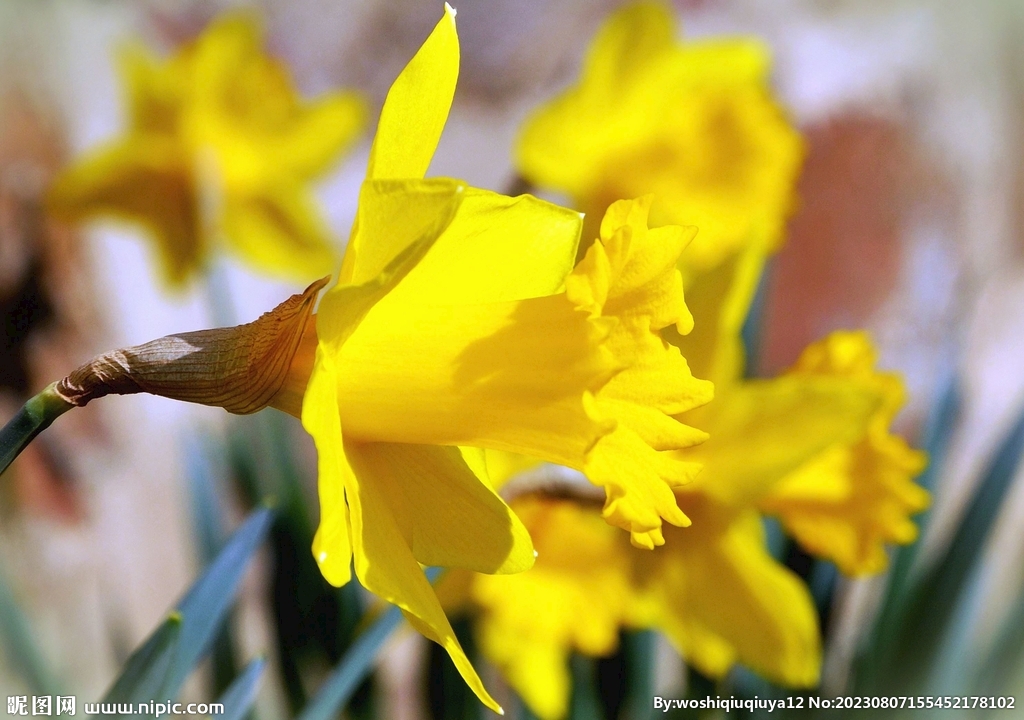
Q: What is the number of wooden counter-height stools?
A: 0